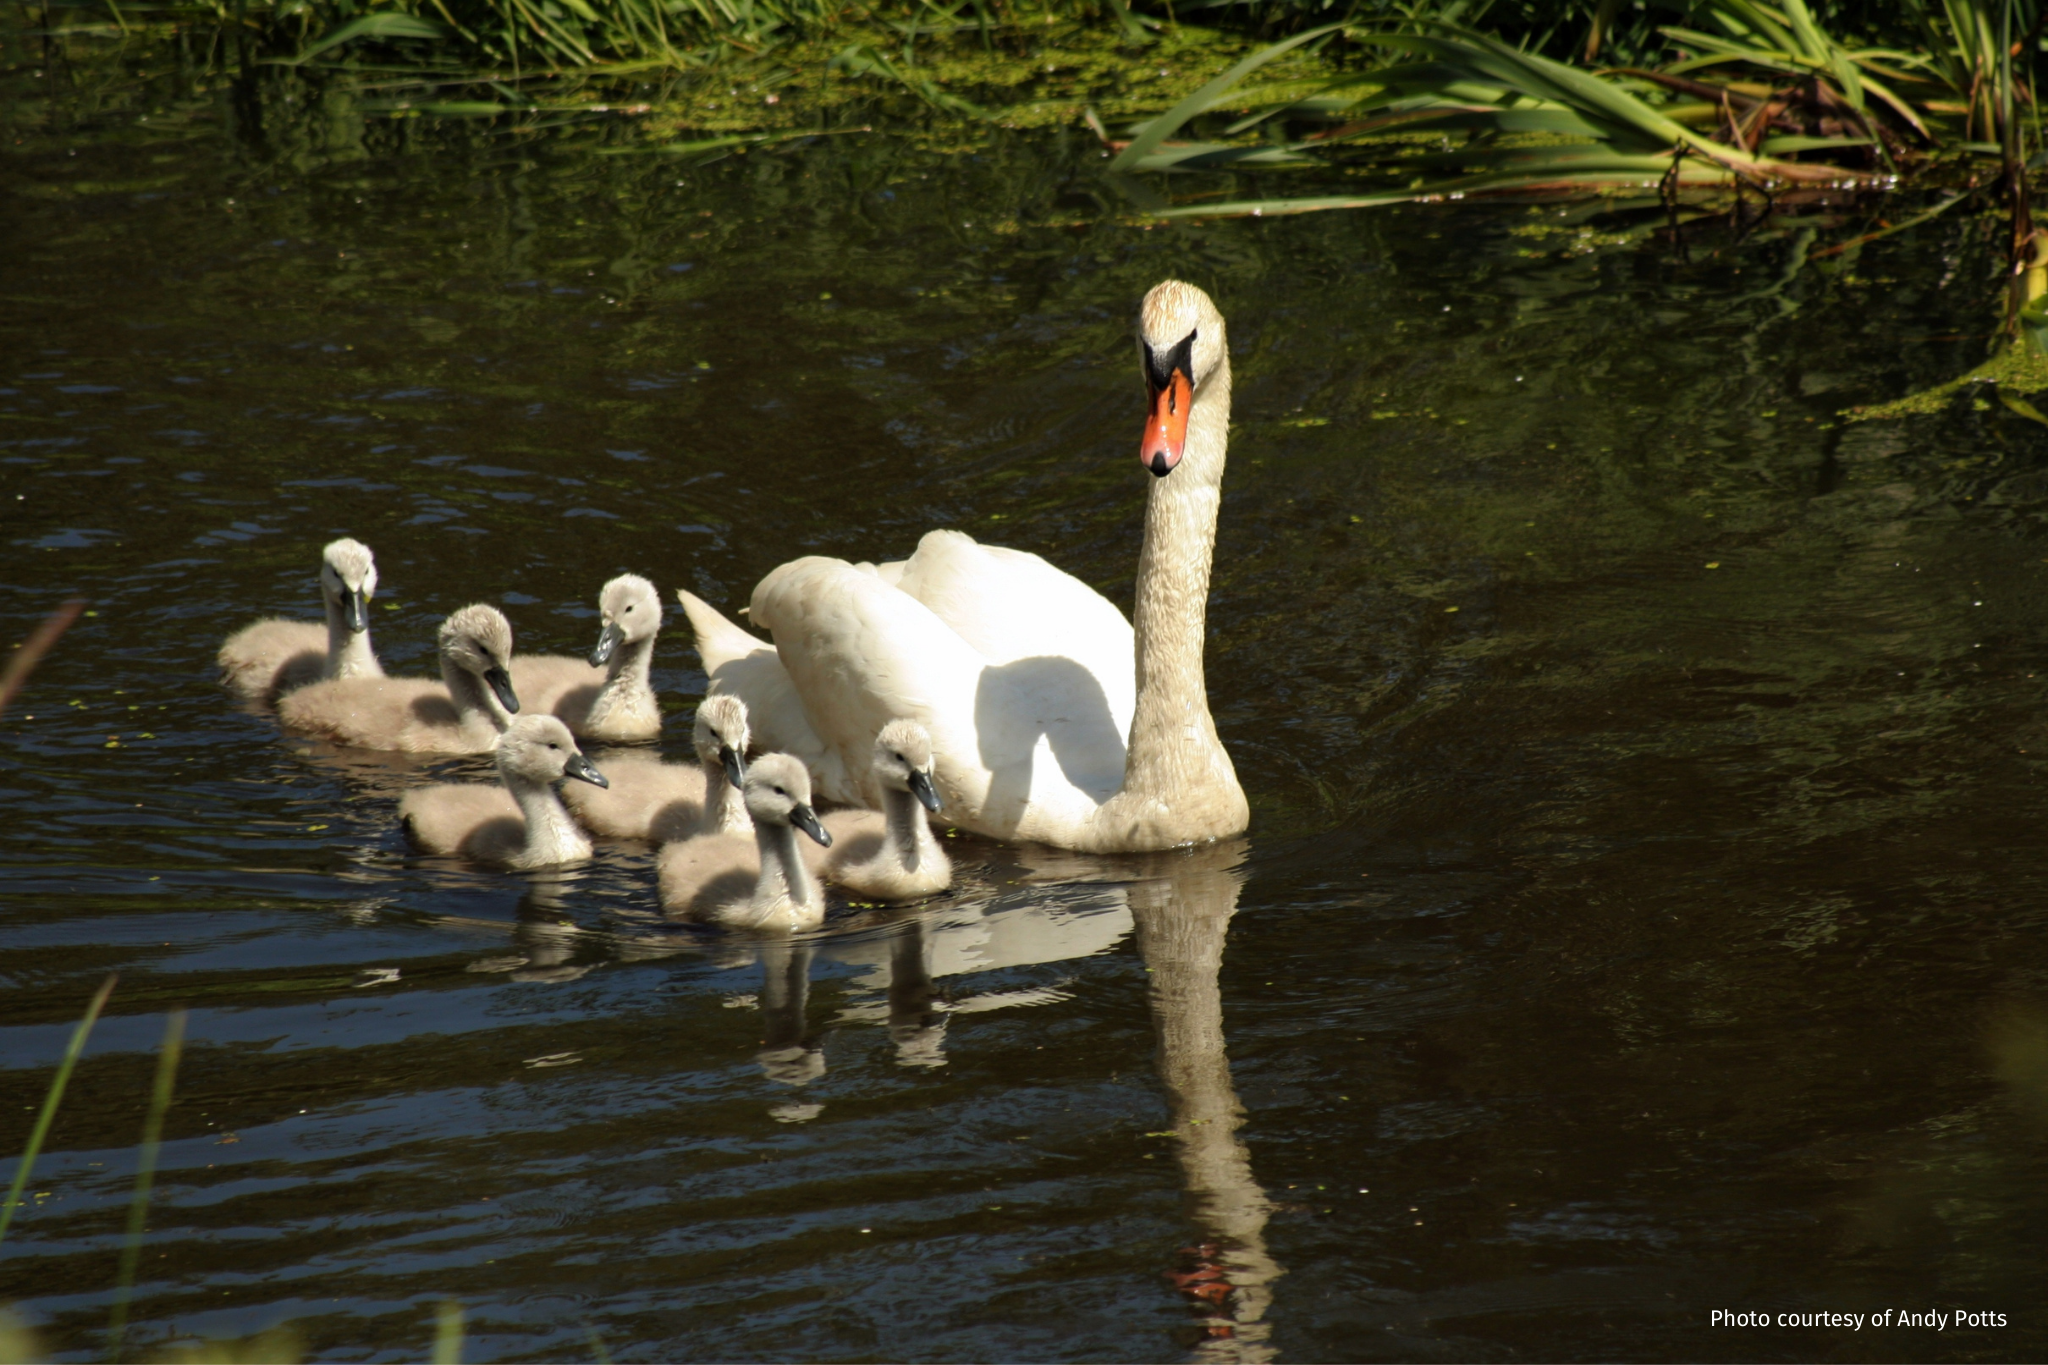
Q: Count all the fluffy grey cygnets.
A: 7